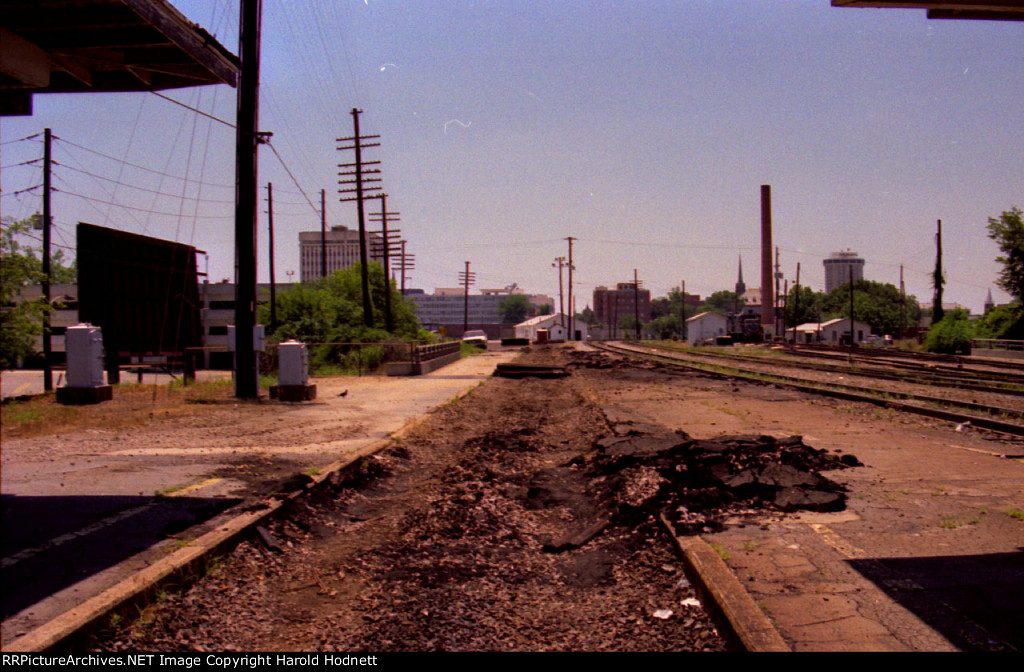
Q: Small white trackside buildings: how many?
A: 3